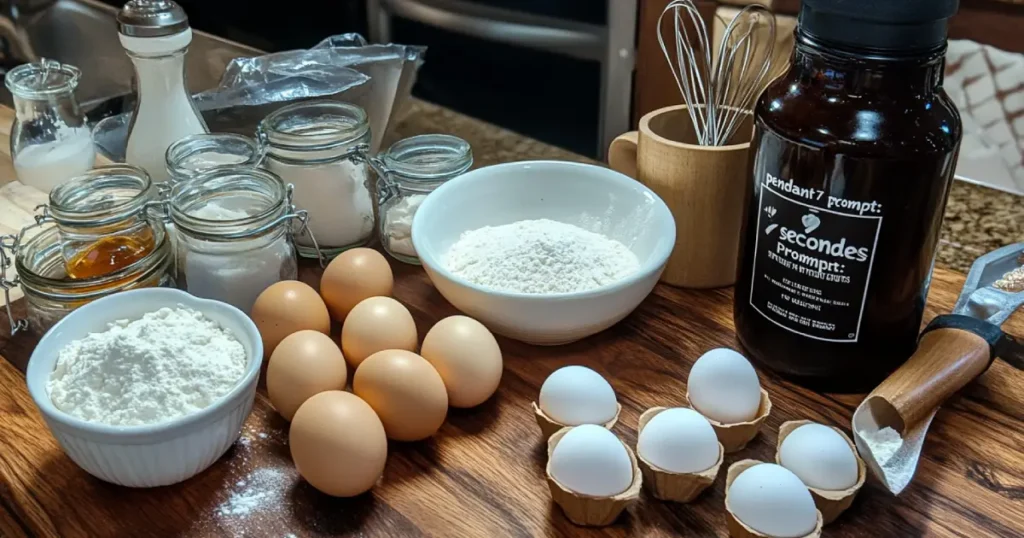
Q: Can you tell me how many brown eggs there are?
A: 7